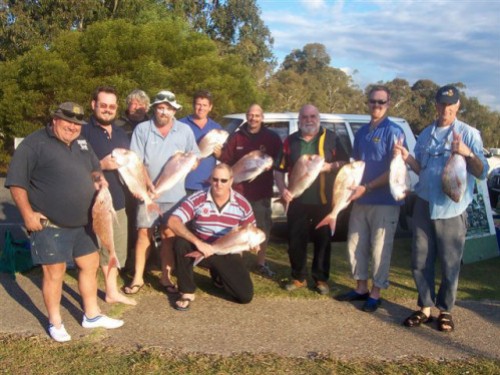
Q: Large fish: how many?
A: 10